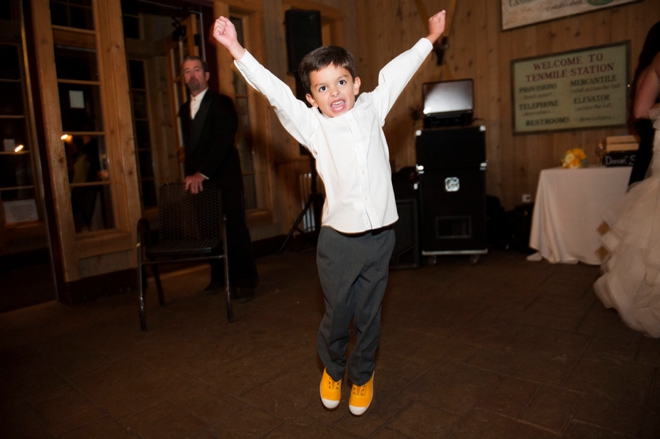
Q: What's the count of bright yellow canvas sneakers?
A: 2